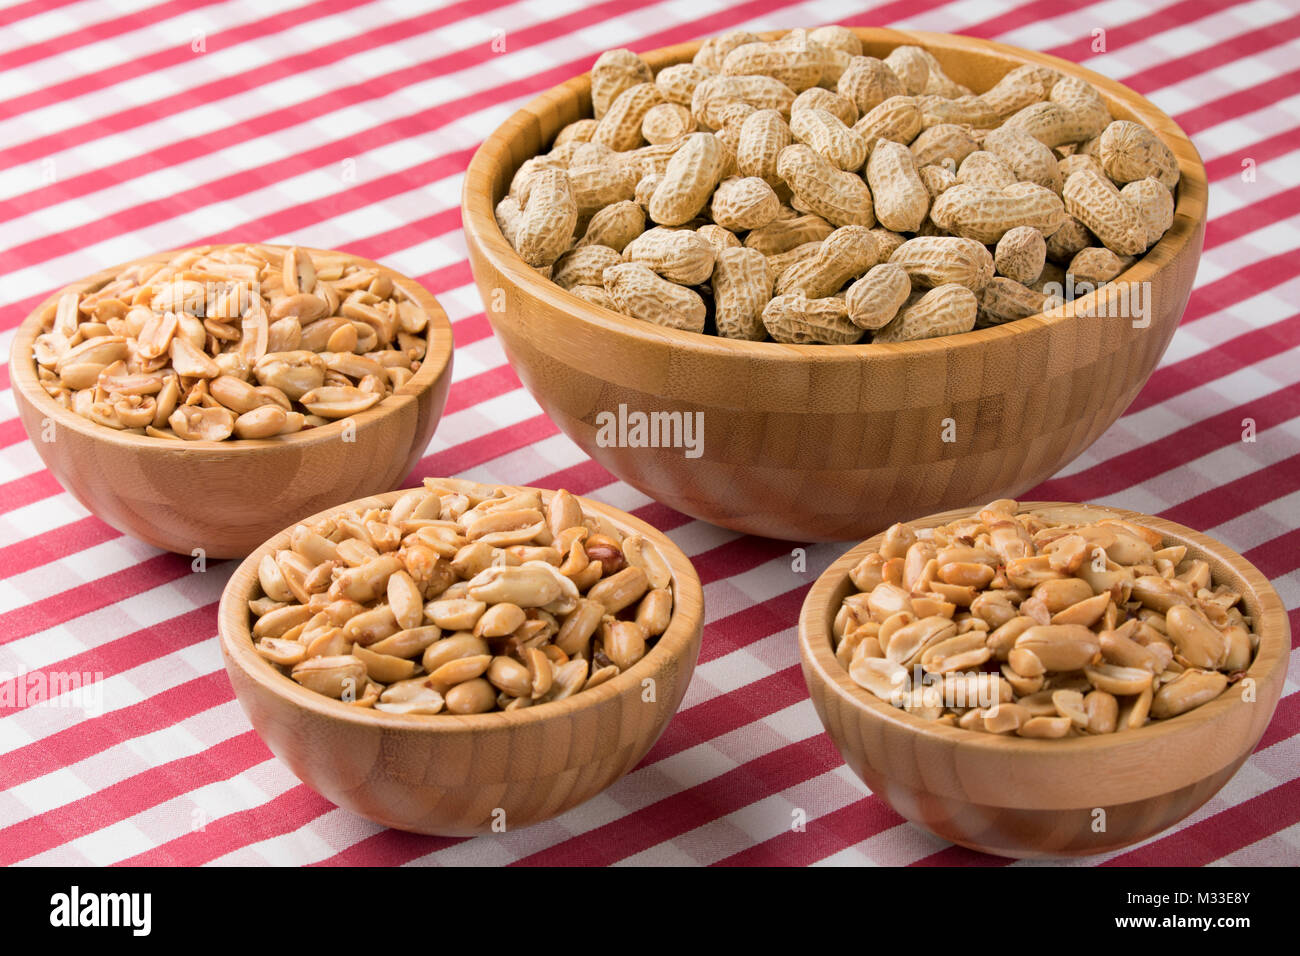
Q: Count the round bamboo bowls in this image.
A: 4